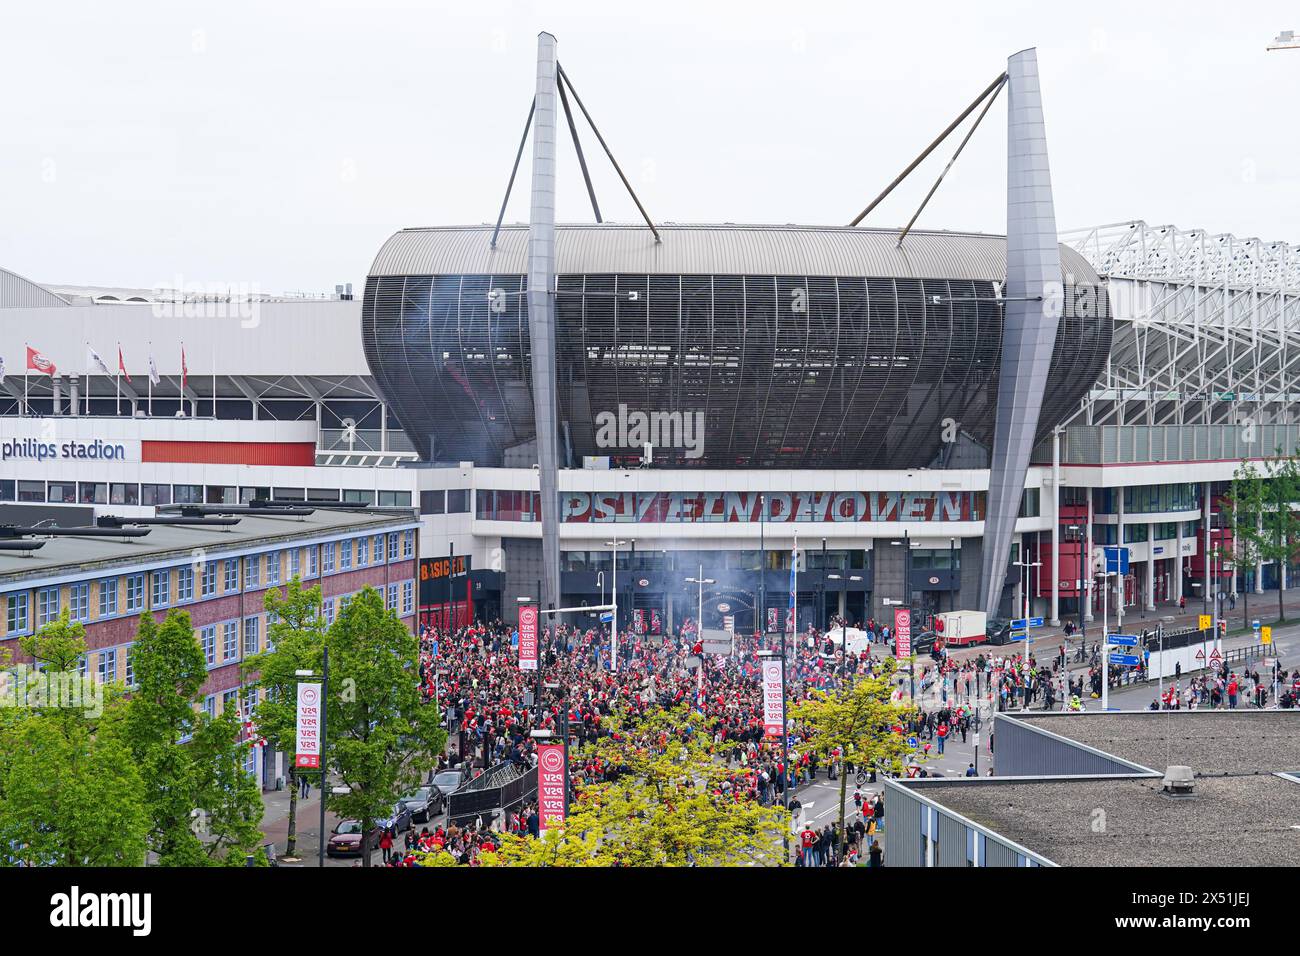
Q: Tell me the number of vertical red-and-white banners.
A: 5